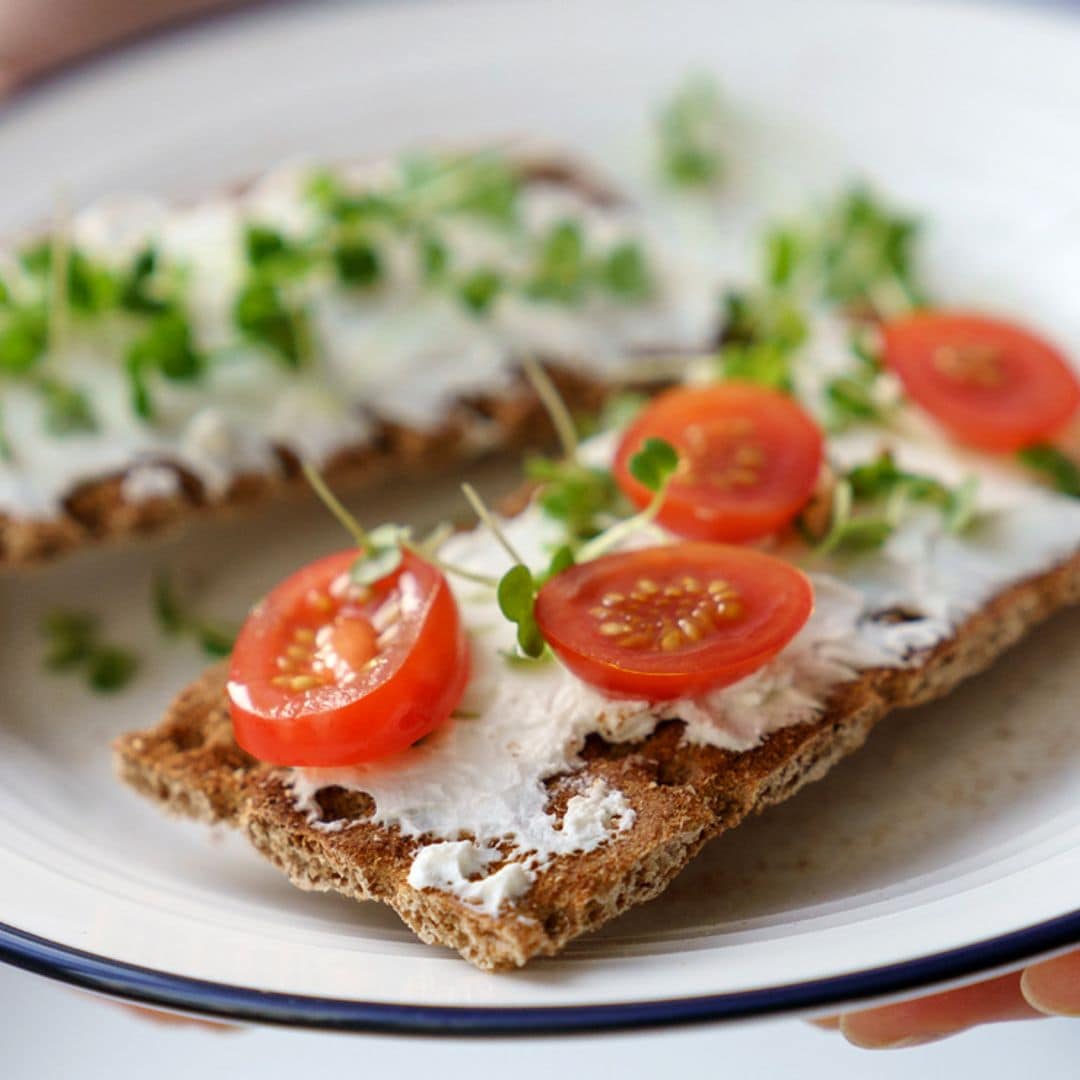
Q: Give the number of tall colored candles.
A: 0